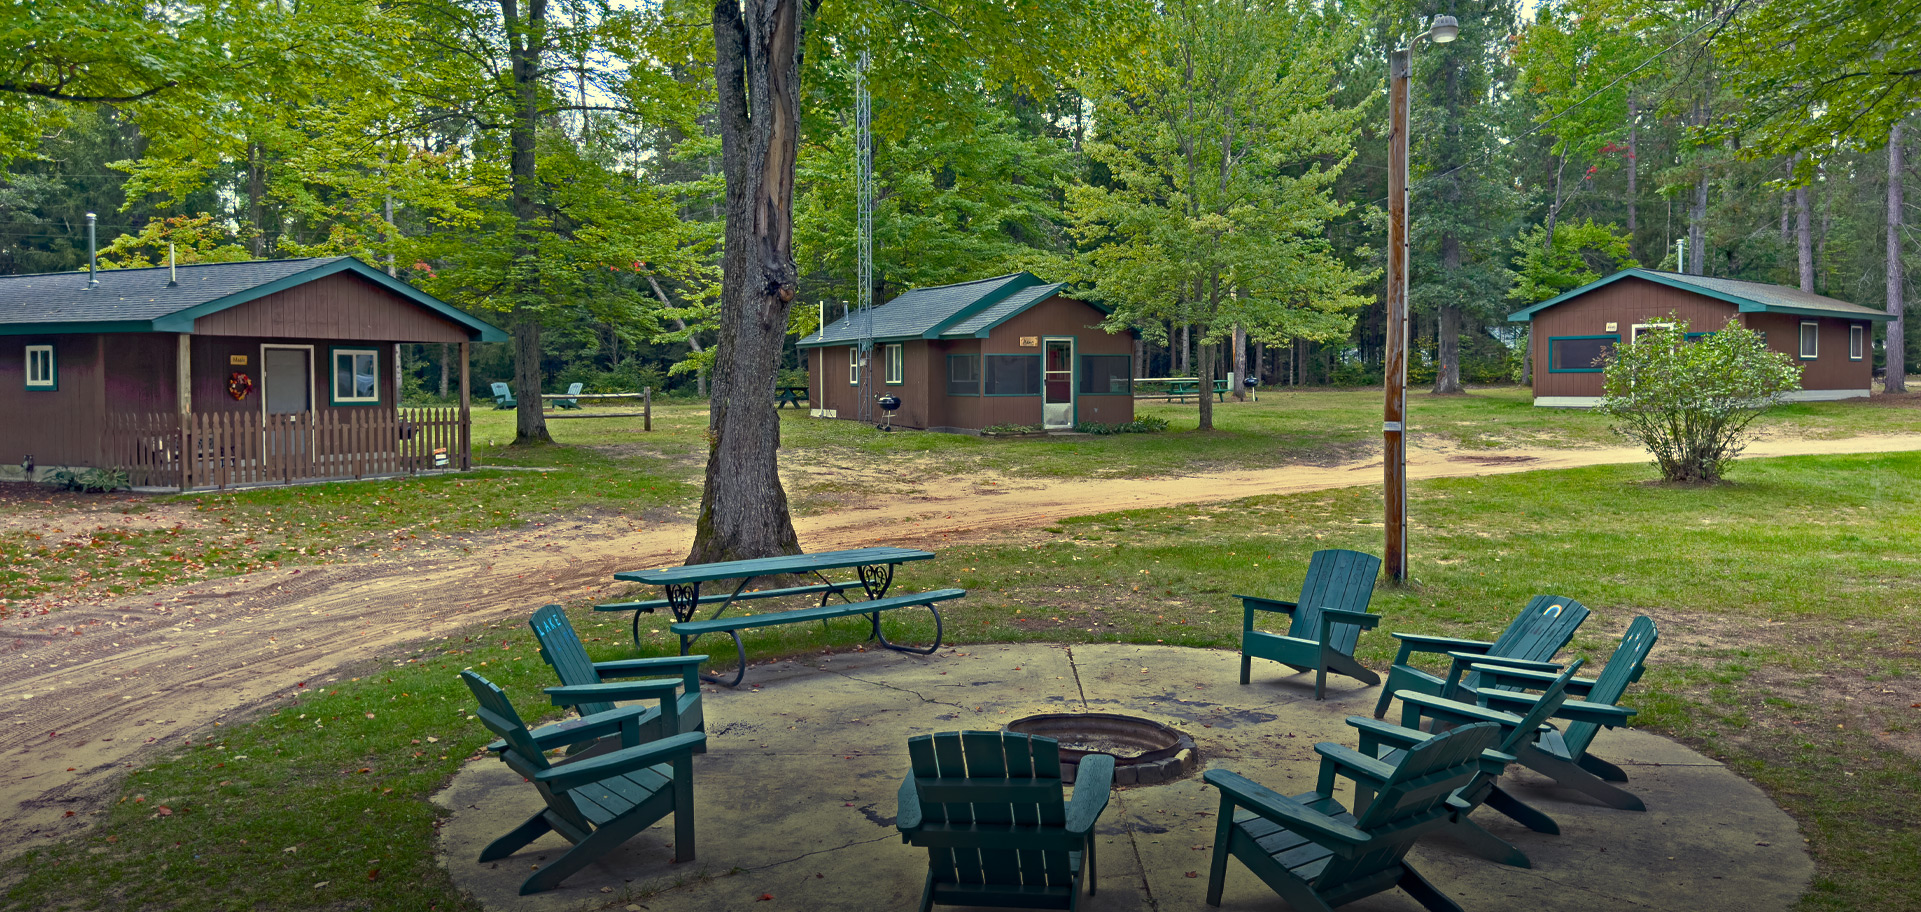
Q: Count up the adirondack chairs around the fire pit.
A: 8